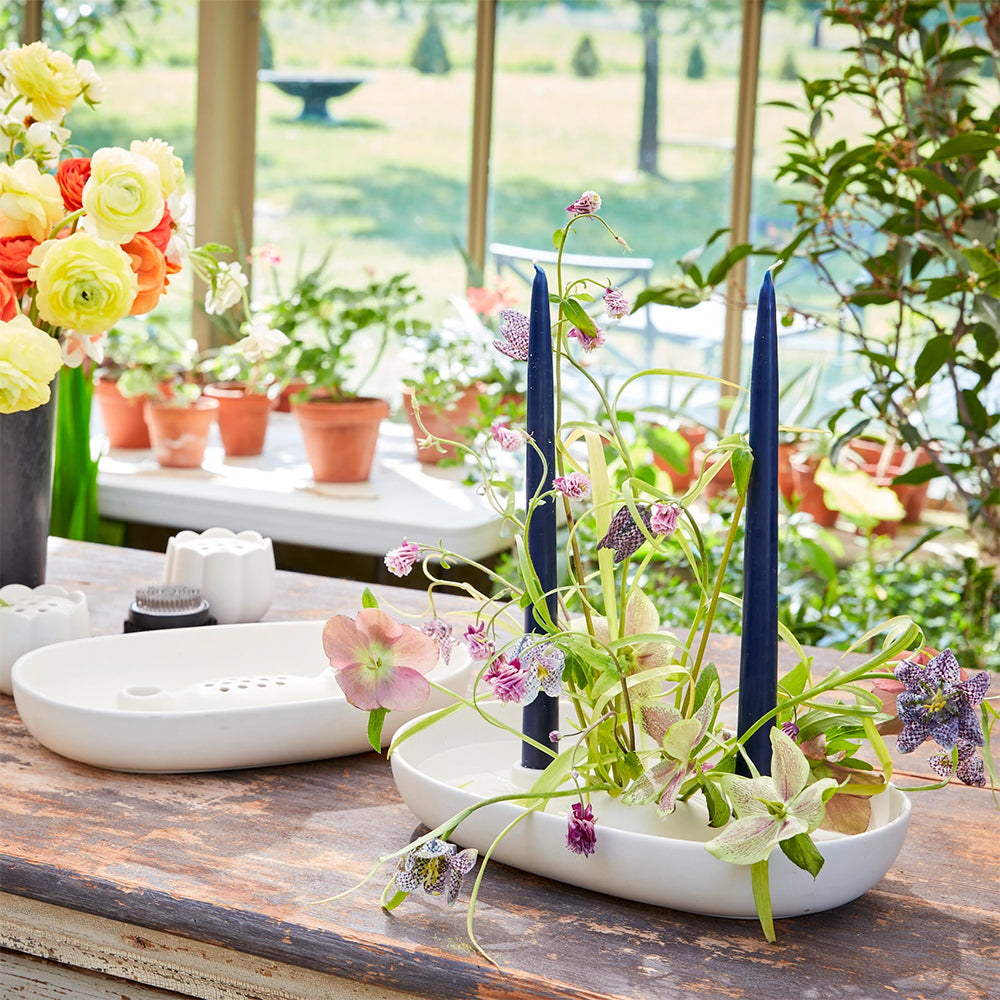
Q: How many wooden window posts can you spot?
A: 4